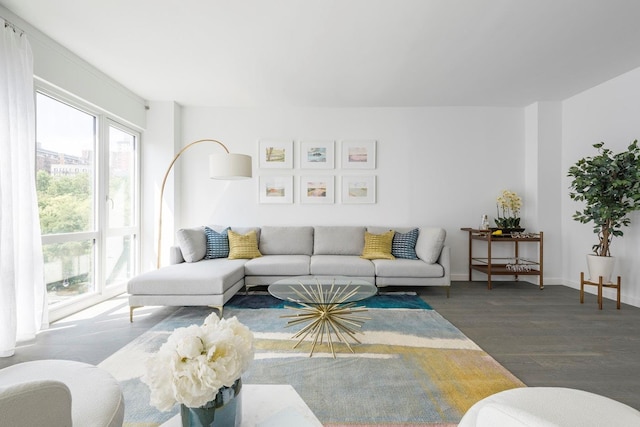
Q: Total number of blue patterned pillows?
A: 2